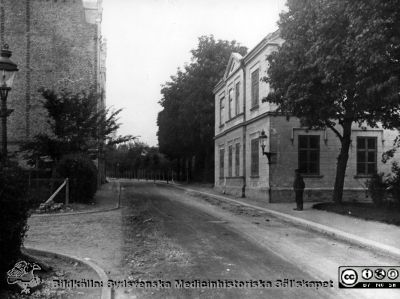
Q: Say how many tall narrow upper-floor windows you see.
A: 4